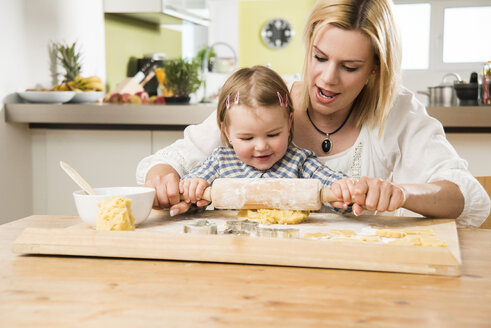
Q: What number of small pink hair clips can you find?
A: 4